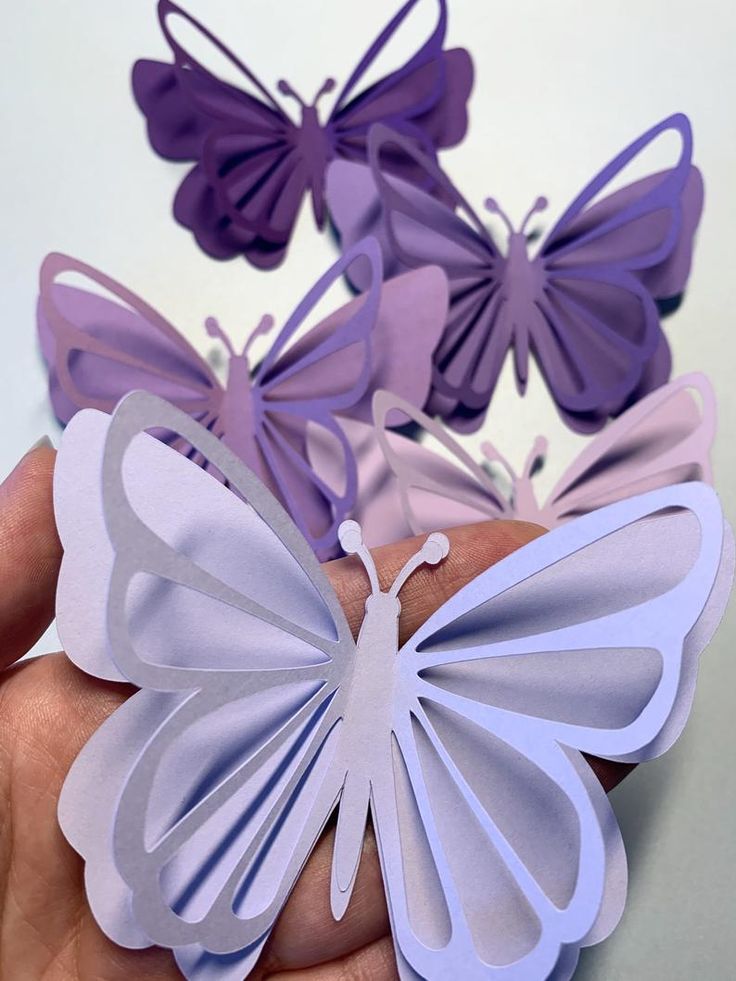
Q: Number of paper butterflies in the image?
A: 5